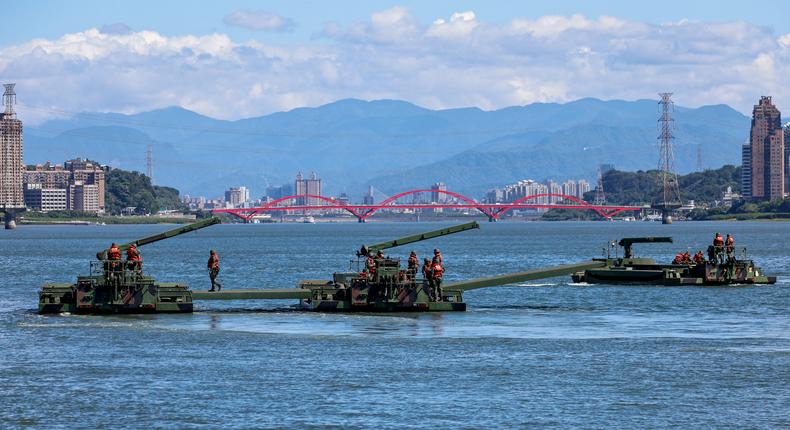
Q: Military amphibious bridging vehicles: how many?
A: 3